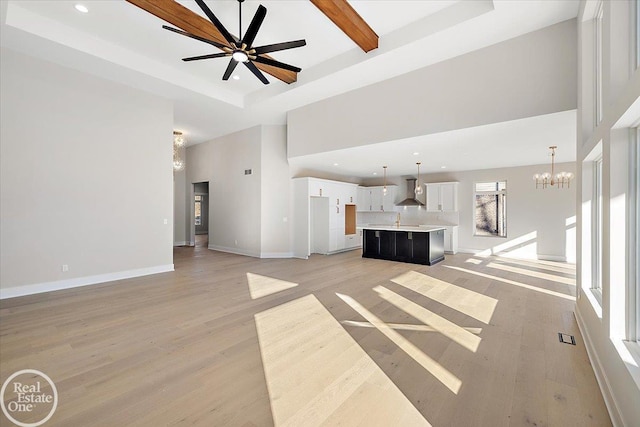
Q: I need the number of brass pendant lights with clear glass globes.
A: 2